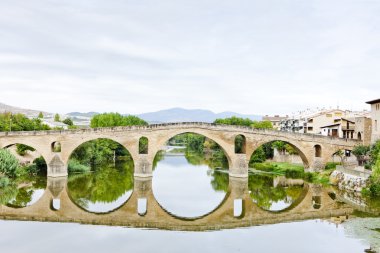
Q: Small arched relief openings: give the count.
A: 4